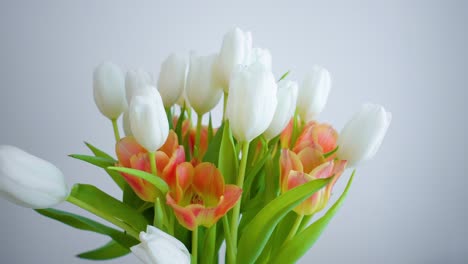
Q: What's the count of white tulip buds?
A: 13